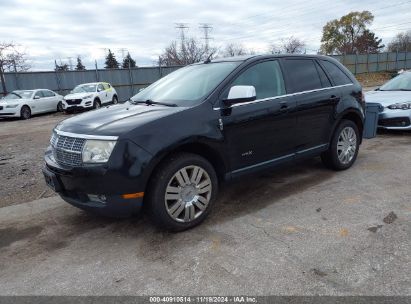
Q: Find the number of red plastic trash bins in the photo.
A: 0